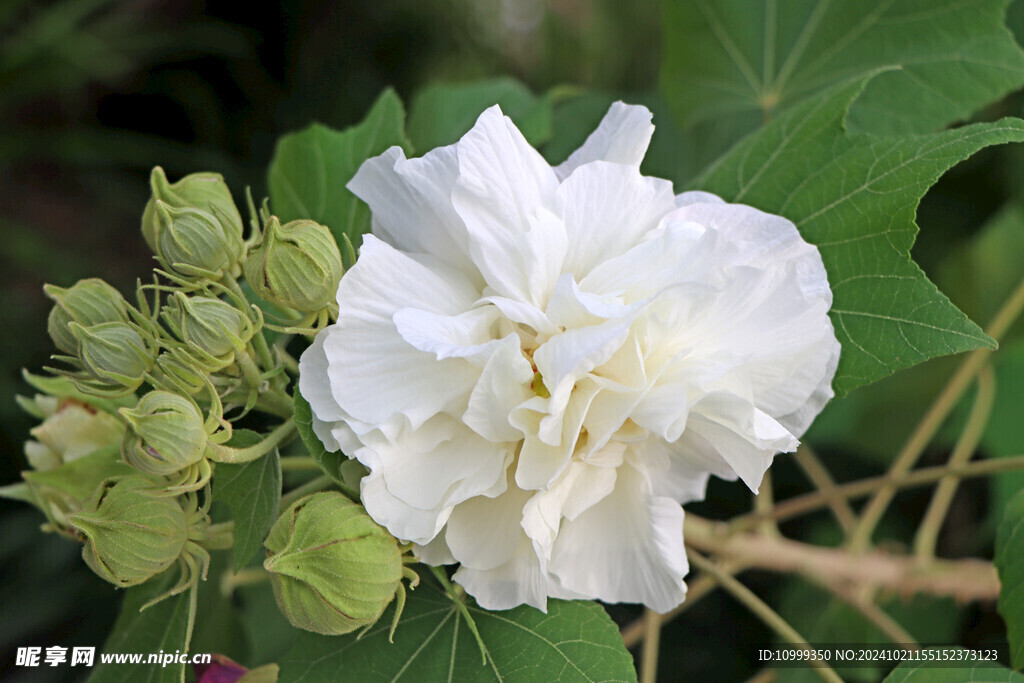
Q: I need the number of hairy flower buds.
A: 9